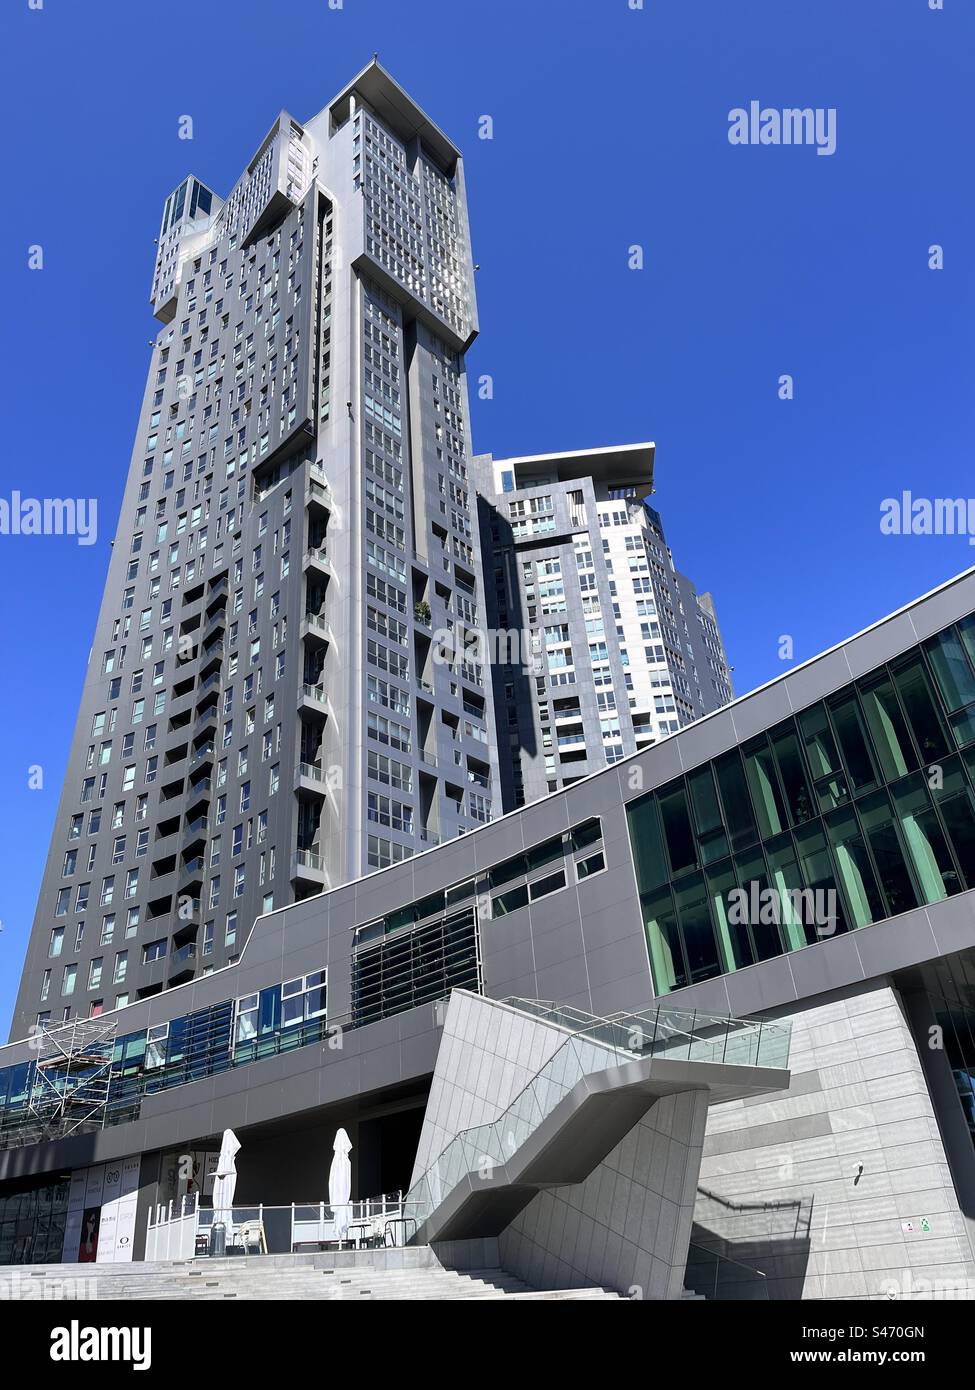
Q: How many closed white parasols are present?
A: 2